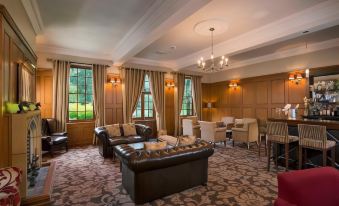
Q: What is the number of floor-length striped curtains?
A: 6